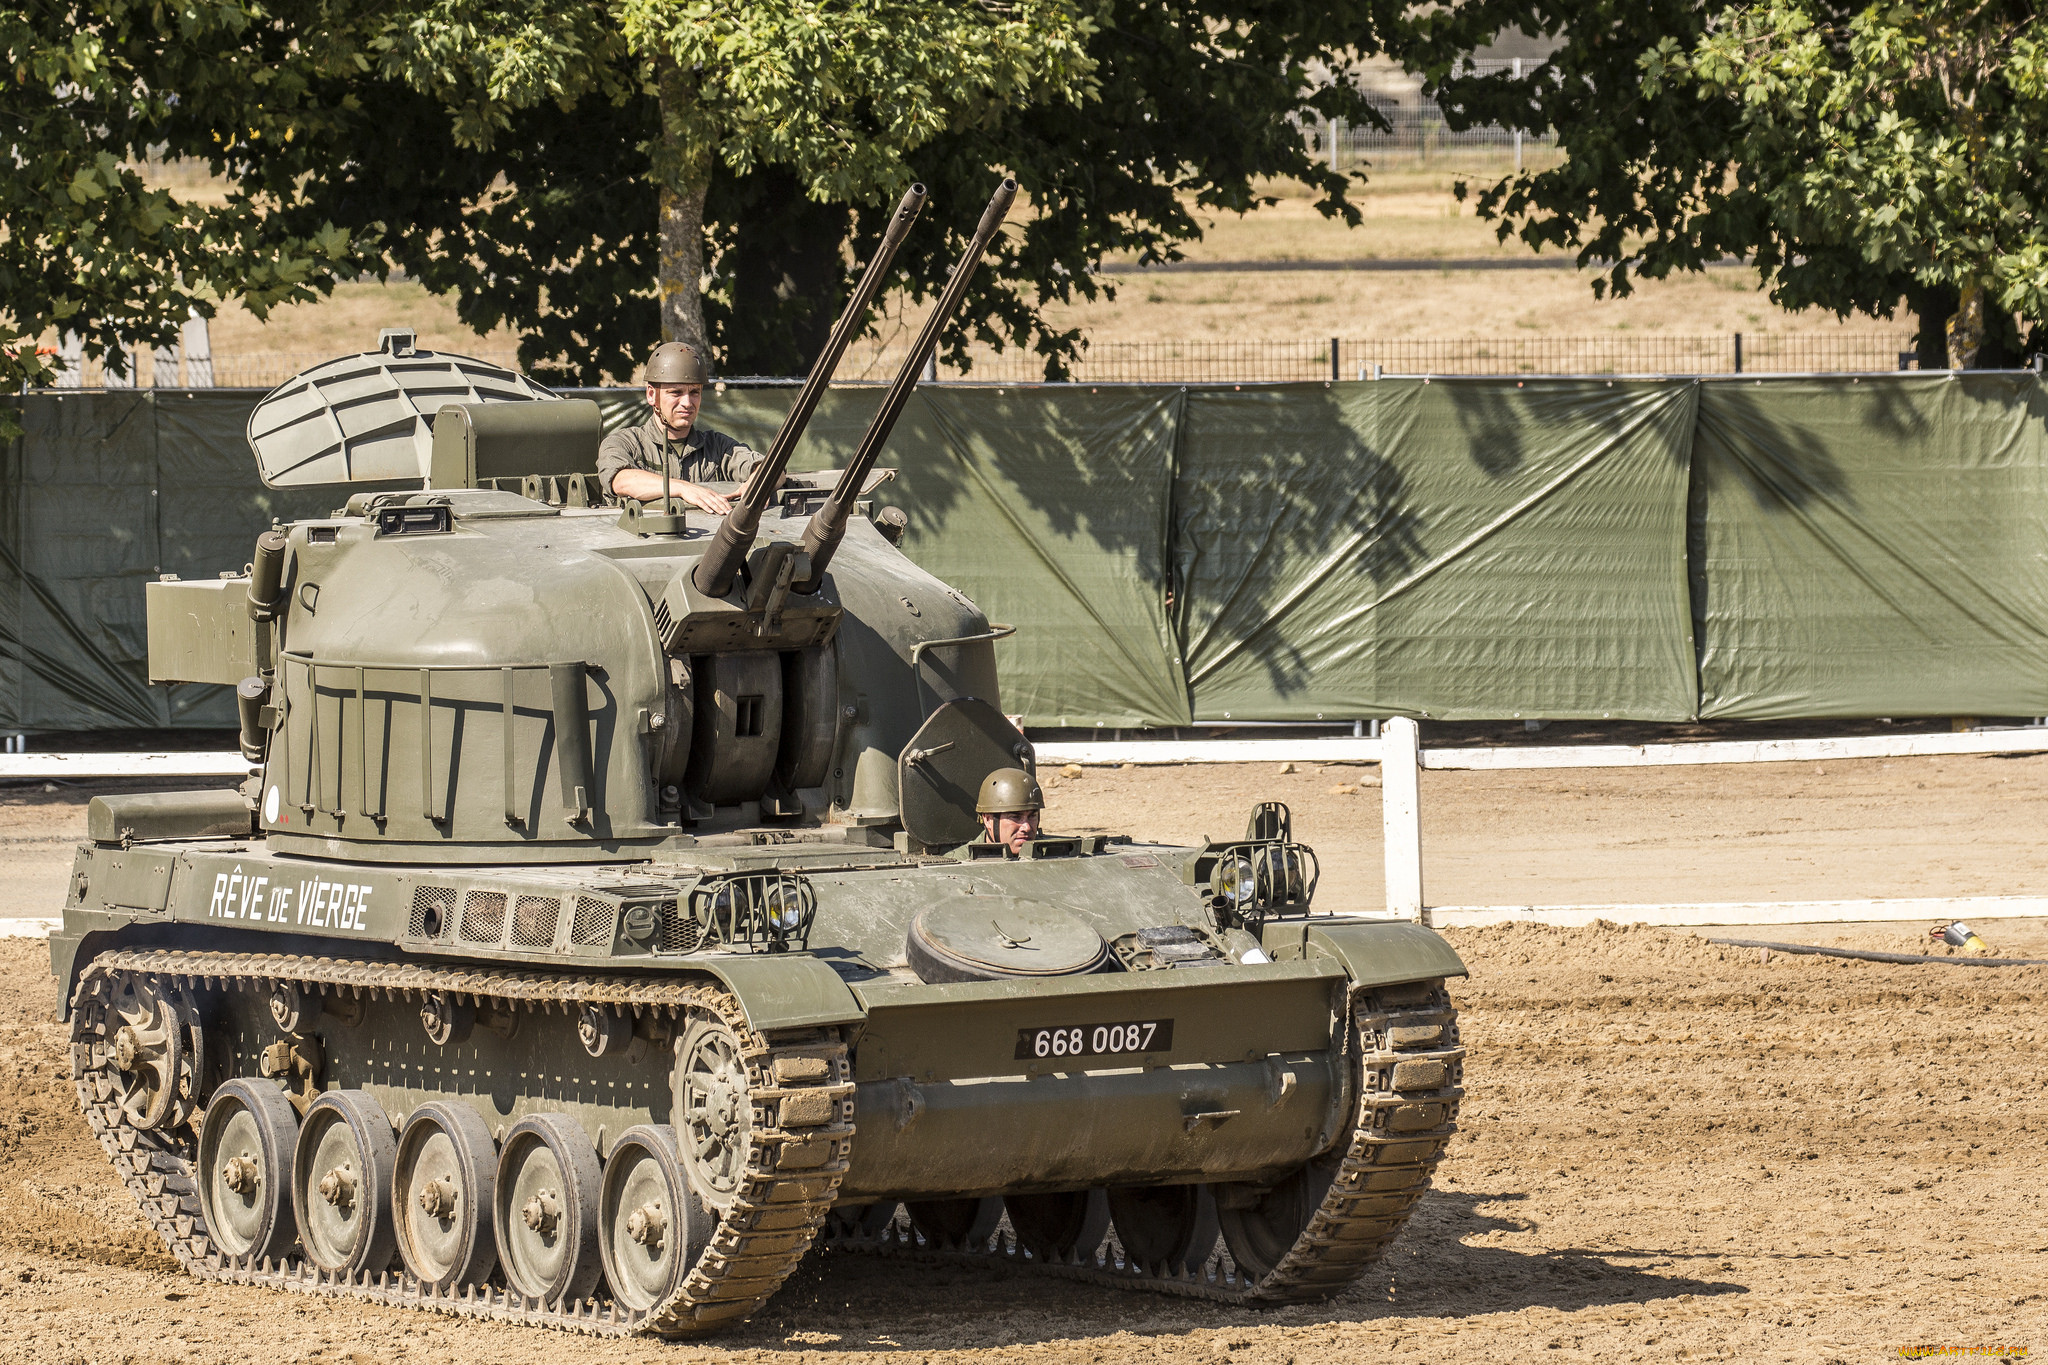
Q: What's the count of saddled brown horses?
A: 0